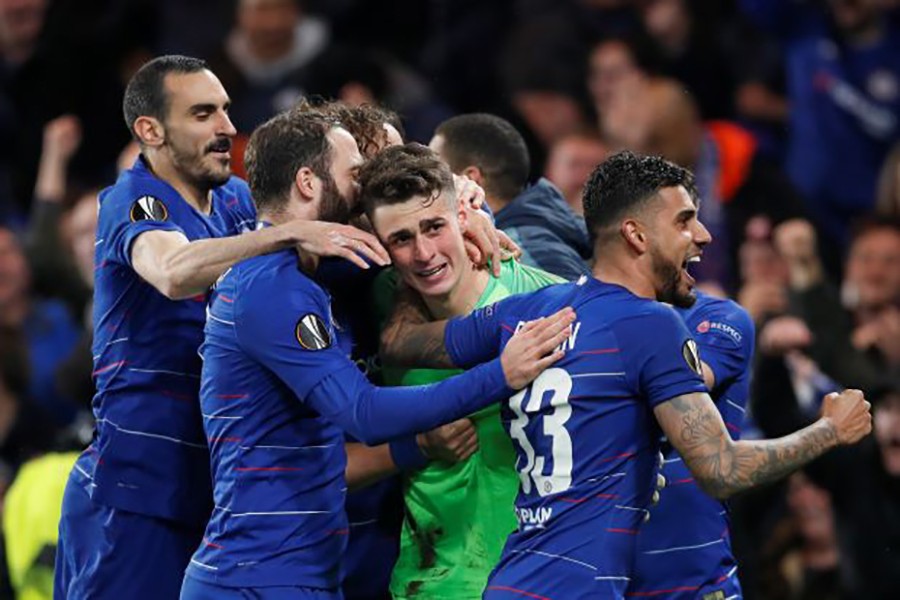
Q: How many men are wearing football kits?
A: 6